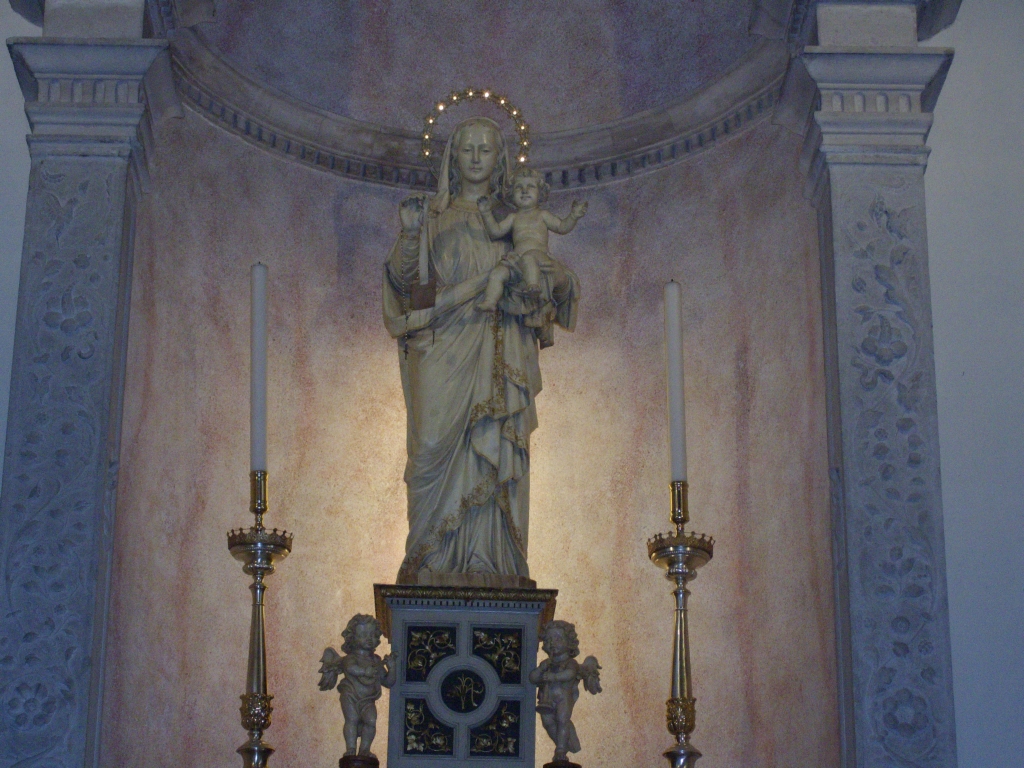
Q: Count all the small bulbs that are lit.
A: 12